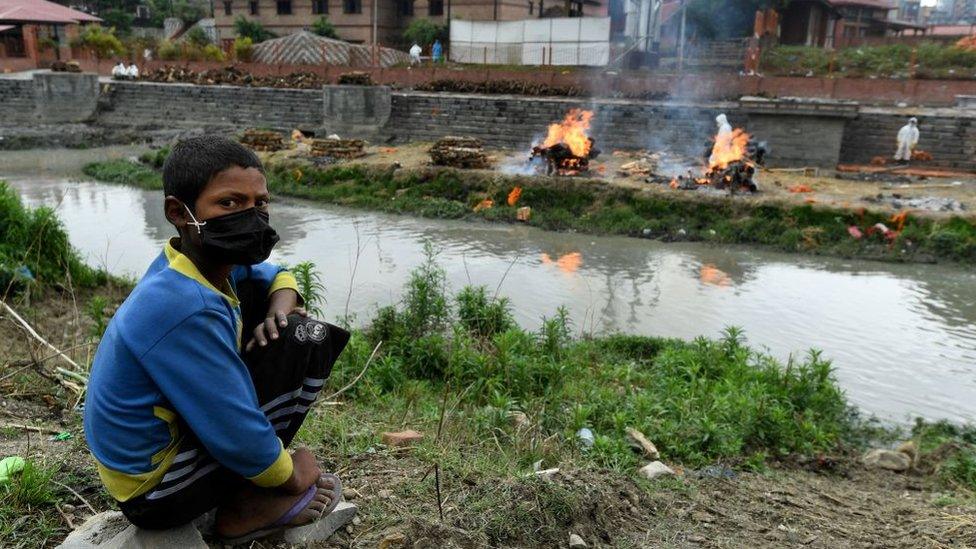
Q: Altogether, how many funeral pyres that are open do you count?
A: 2